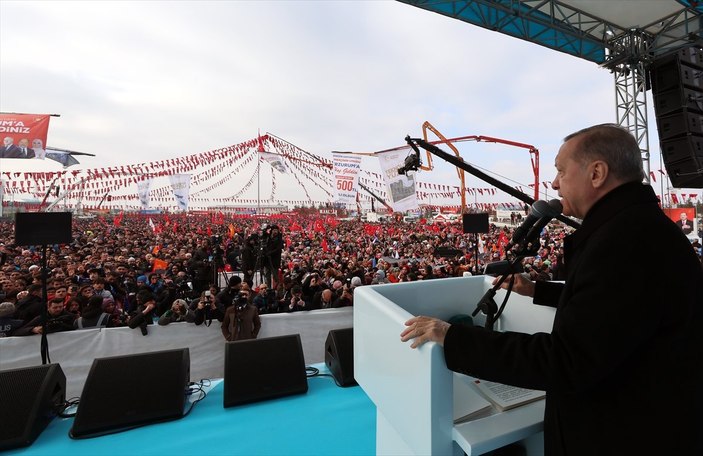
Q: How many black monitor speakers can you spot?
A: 4